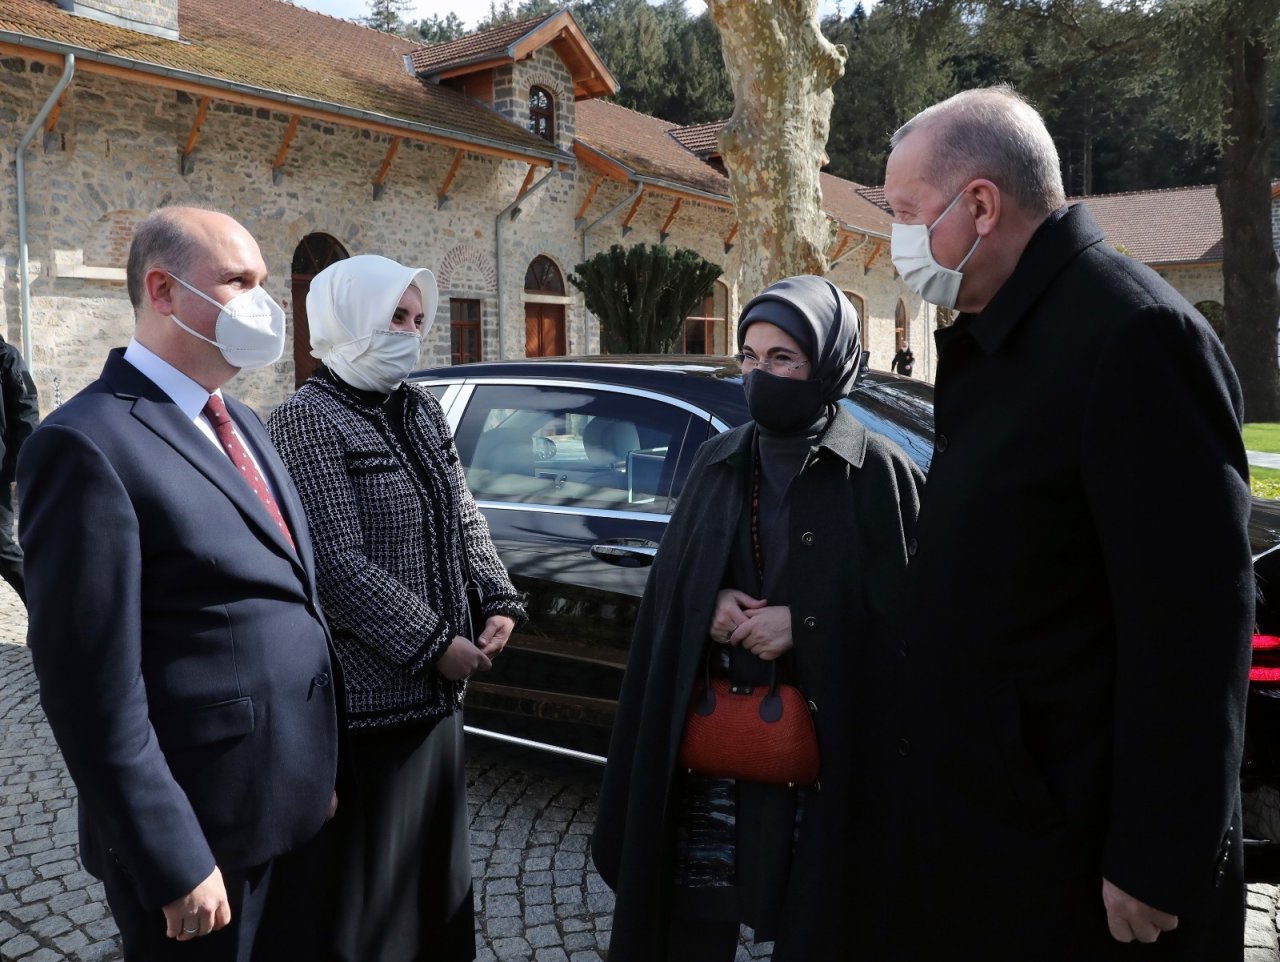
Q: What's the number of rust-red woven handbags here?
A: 1